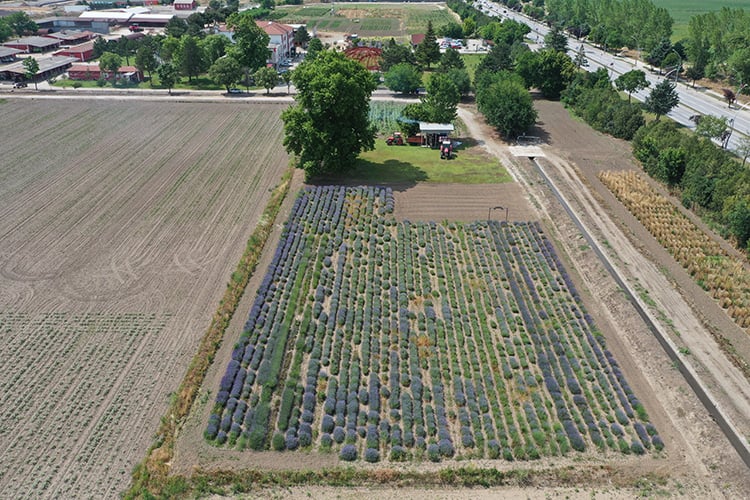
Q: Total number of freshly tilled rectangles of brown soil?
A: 1